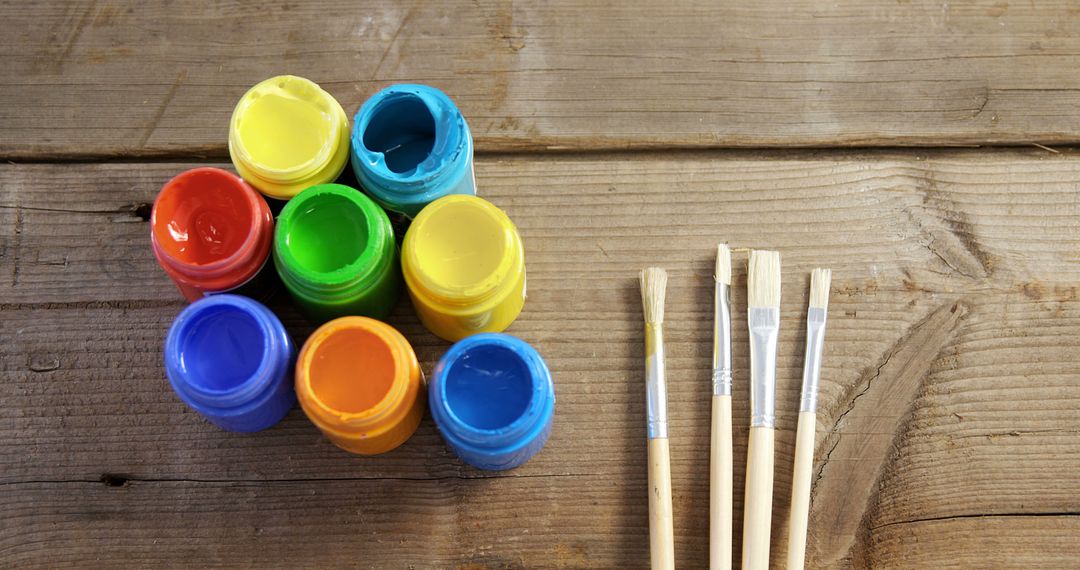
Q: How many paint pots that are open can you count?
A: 8